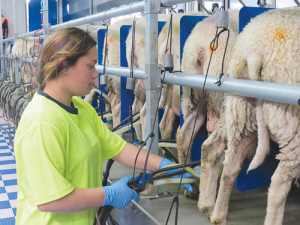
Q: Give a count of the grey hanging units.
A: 4